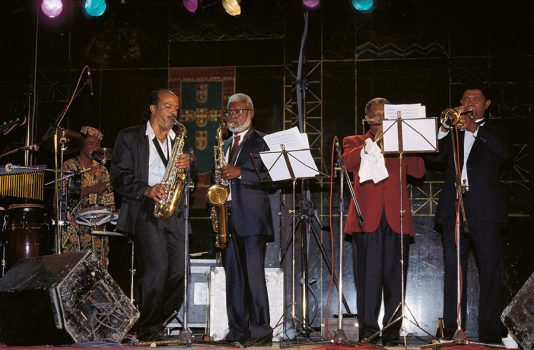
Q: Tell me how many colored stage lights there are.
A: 6